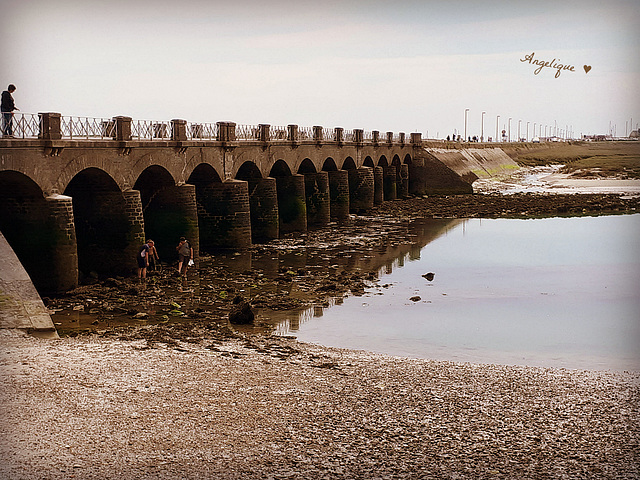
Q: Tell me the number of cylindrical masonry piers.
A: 12